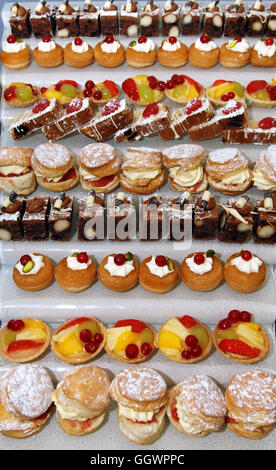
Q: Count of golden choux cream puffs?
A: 15